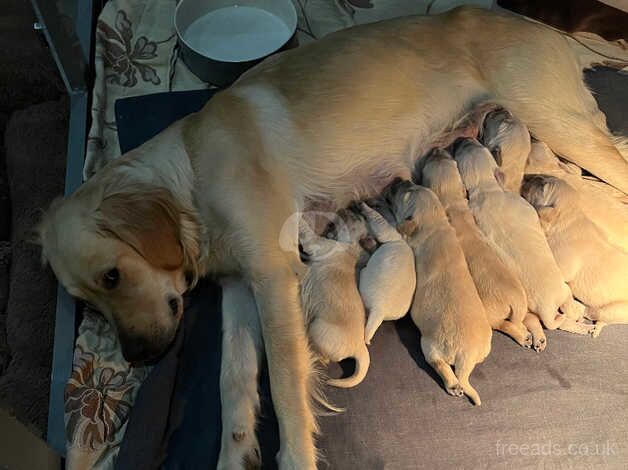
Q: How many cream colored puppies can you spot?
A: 8